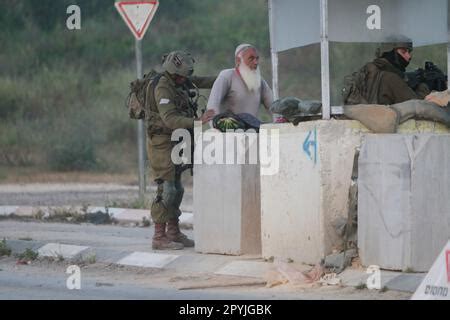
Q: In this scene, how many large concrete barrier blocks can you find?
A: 3